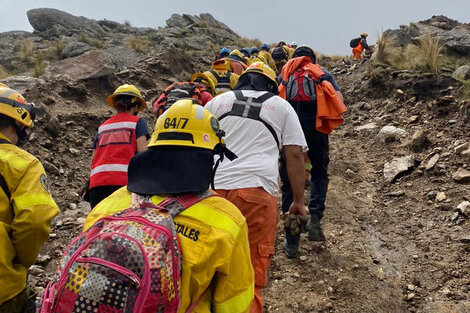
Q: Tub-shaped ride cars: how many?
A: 0